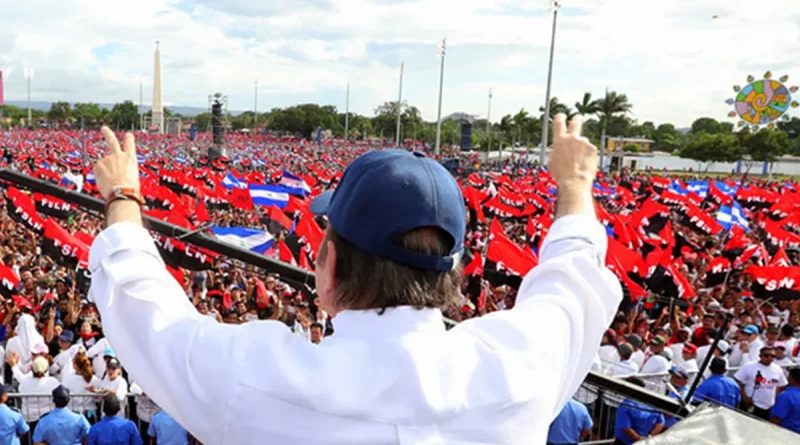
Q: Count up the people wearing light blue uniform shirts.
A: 4